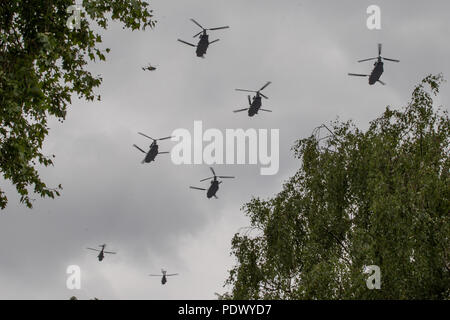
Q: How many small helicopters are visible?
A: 3